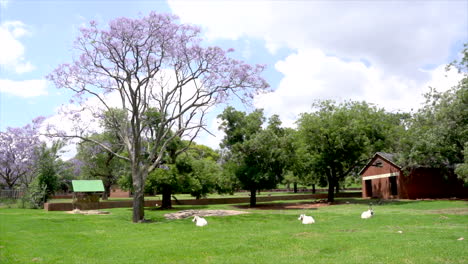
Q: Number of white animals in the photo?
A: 3